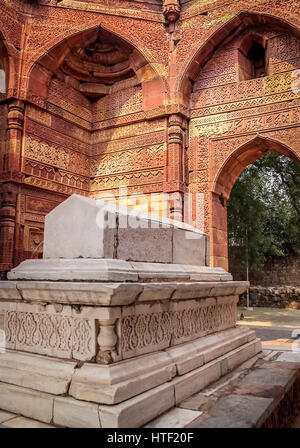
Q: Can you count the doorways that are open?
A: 1